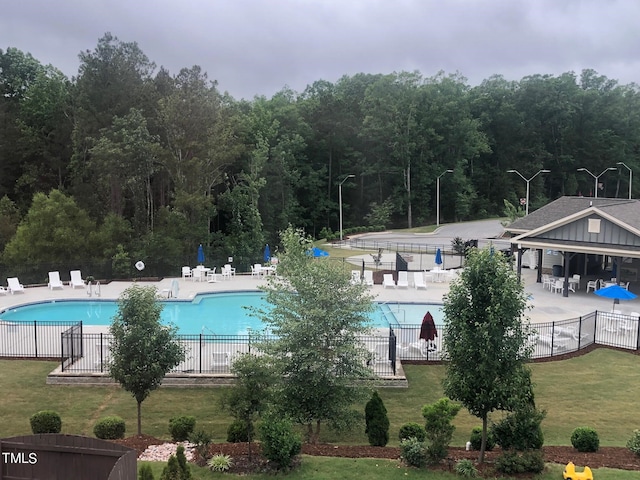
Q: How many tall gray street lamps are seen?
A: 5